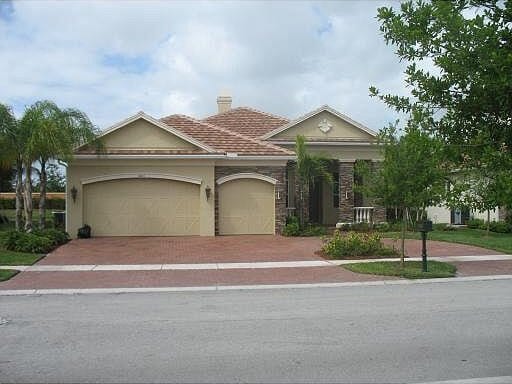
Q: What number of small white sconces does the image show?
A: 3